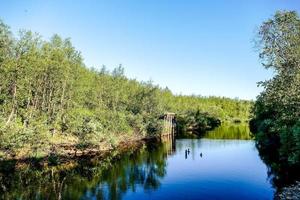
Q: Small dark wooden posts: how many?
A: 3